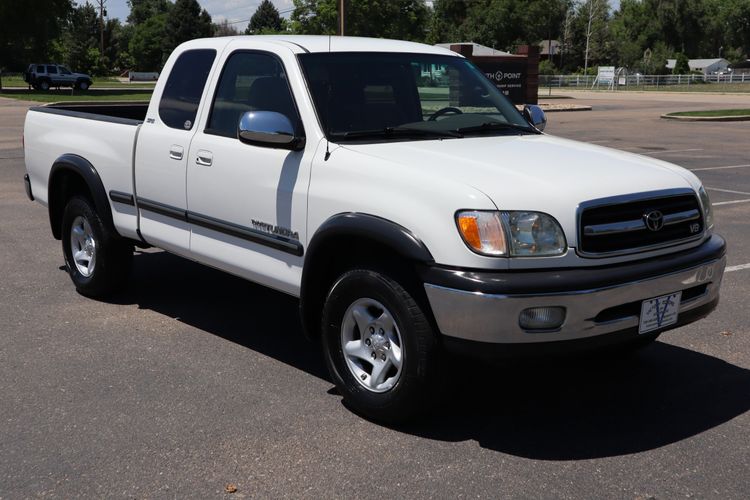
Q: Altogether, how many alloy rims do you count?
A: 2